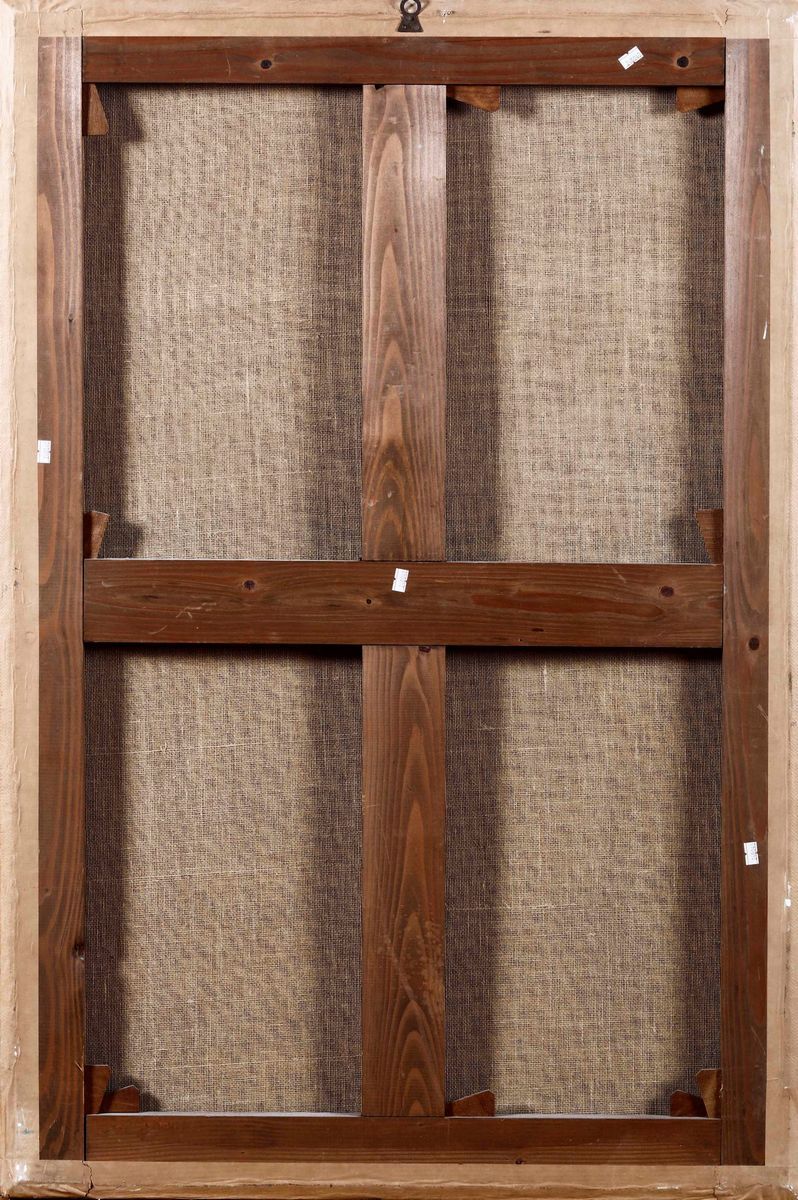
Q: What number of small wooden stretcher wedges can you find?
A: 10